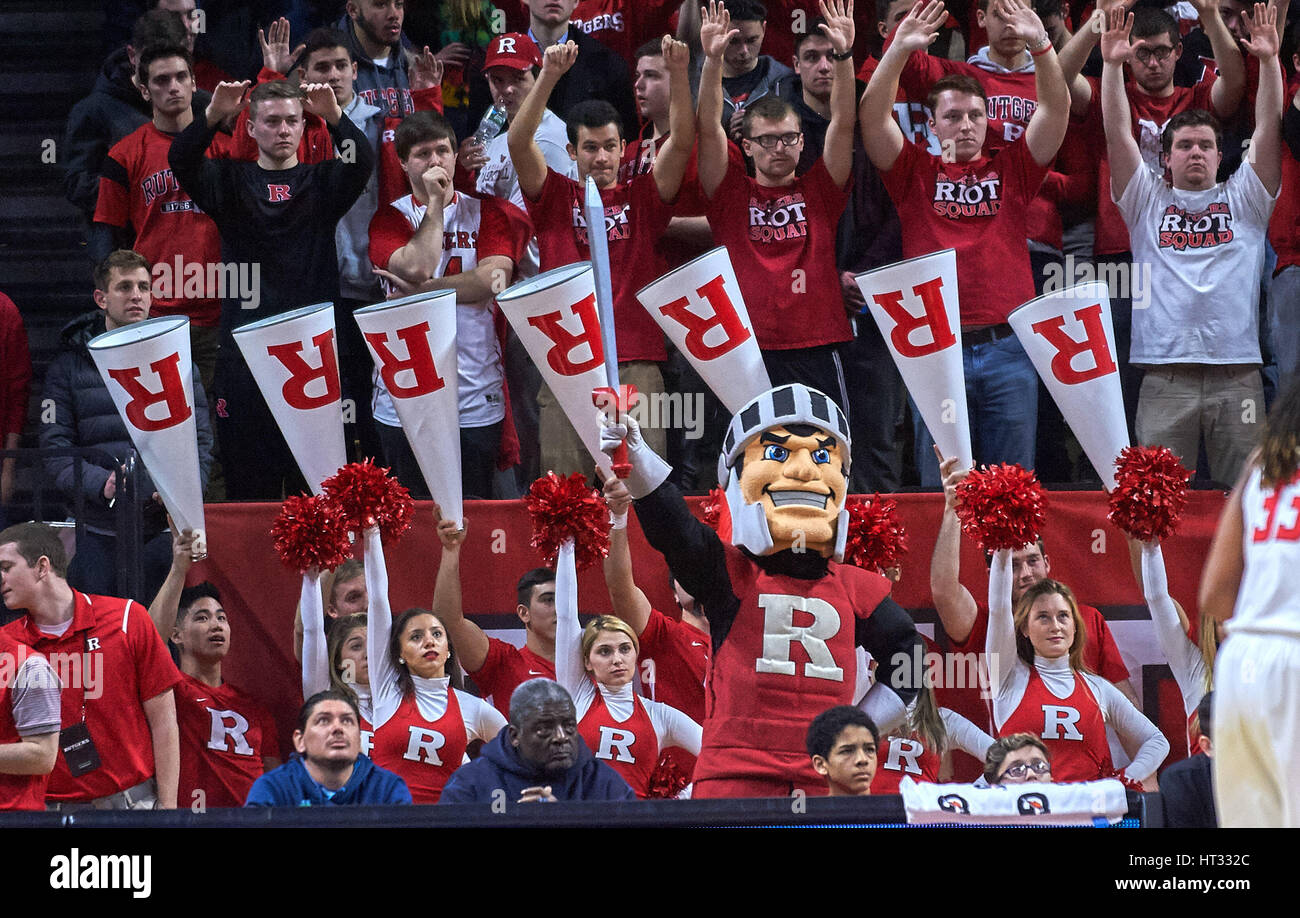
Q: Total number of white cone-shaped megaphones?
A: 7